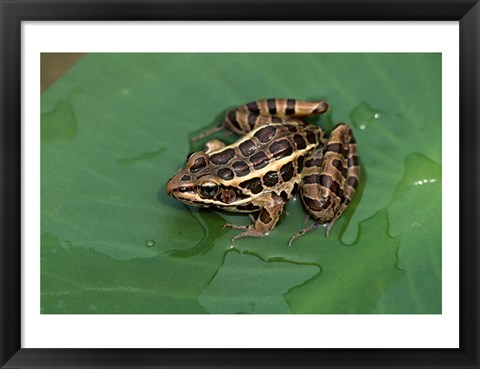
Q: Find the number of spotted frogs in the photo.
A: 1